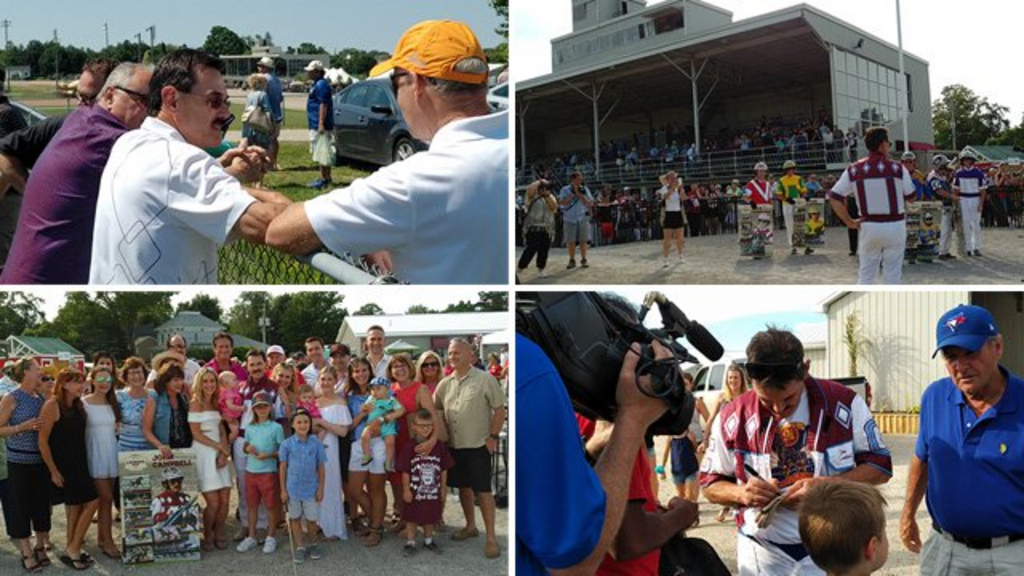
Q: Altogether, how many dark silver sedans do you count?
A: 1